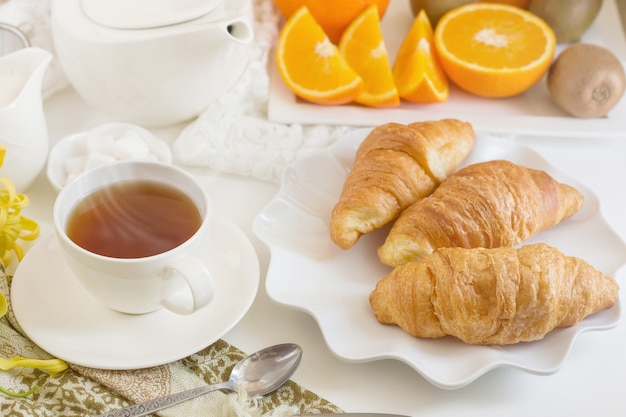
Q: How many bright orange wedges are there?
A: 3